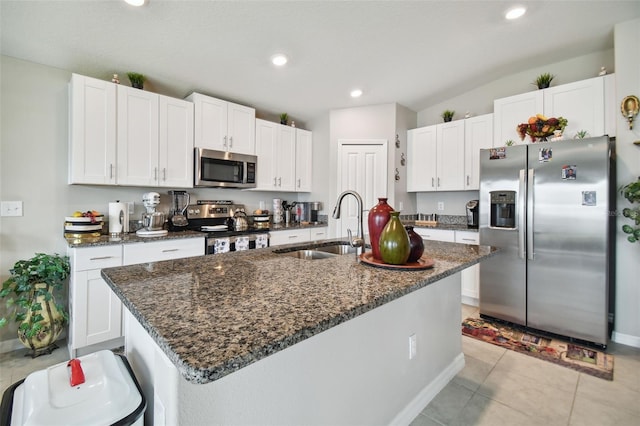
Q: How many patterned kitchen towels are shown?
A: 3